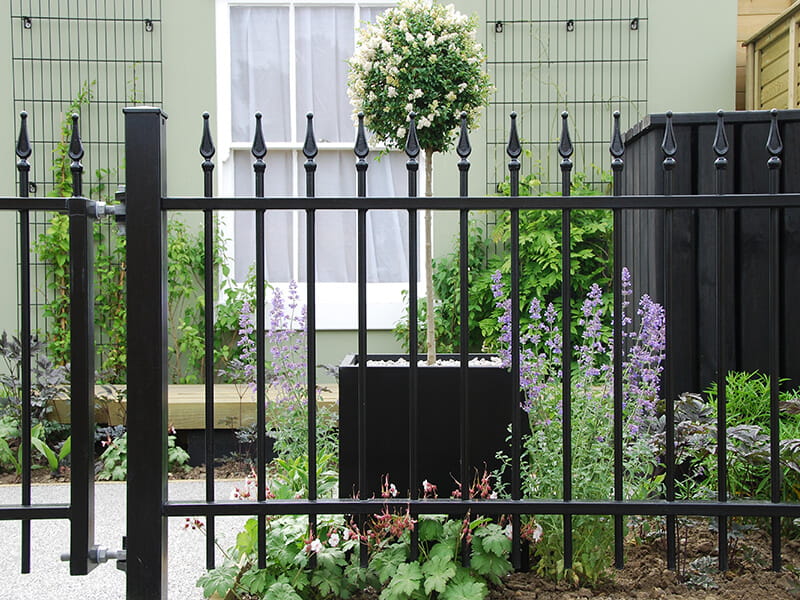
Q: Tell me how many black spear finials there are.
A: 14